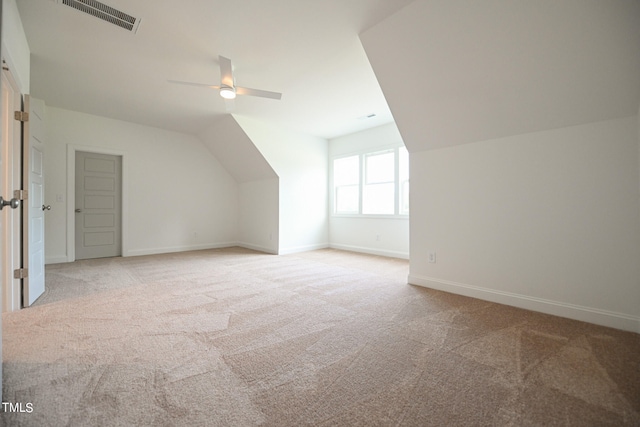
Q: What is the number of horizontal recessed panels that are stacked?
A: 5